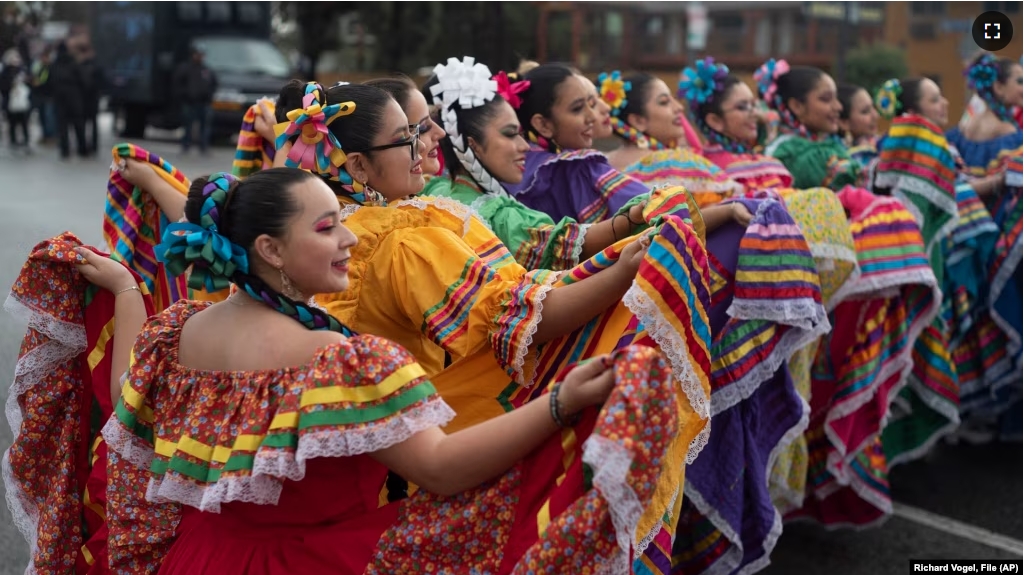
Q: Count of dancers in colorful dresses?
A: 12